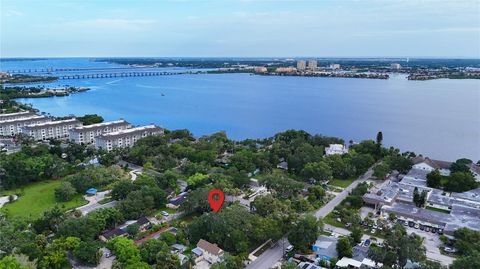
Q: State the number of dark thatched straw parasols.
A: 0